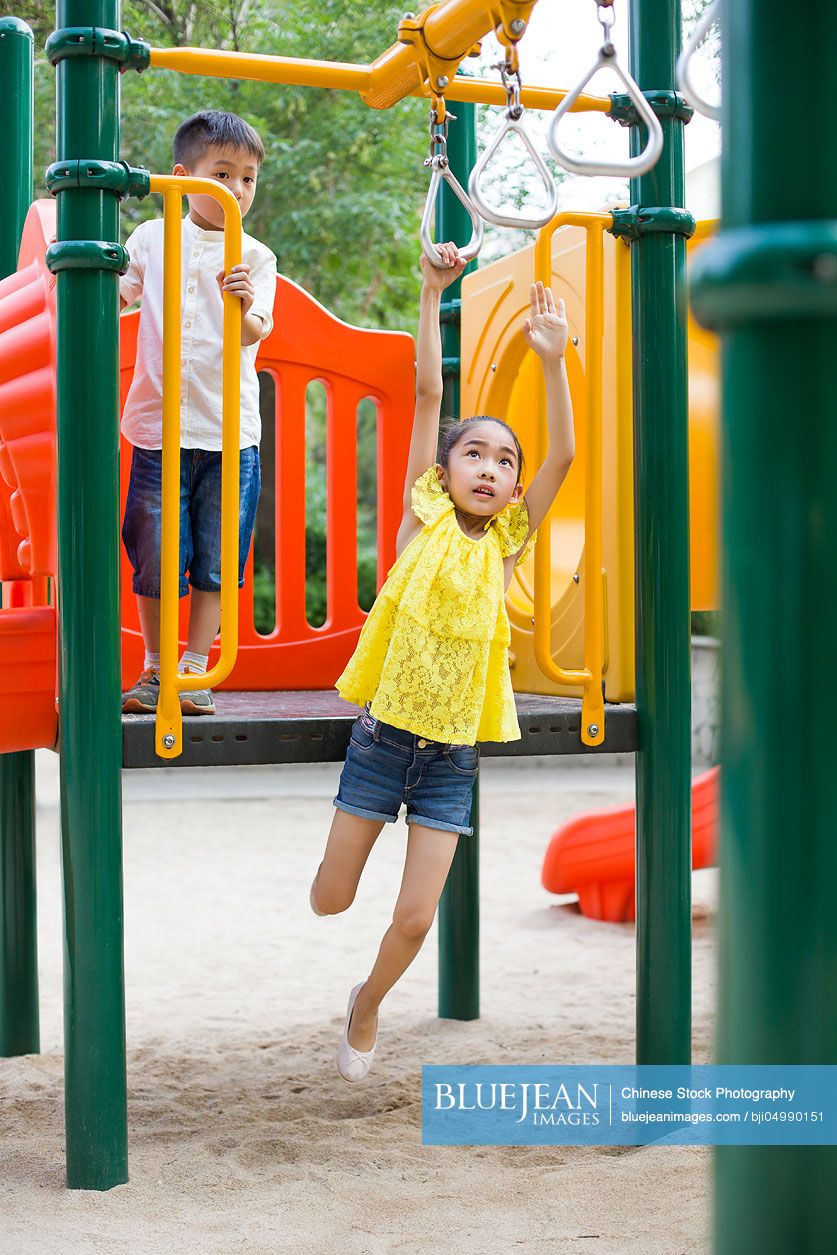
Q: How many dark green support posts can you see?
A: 5